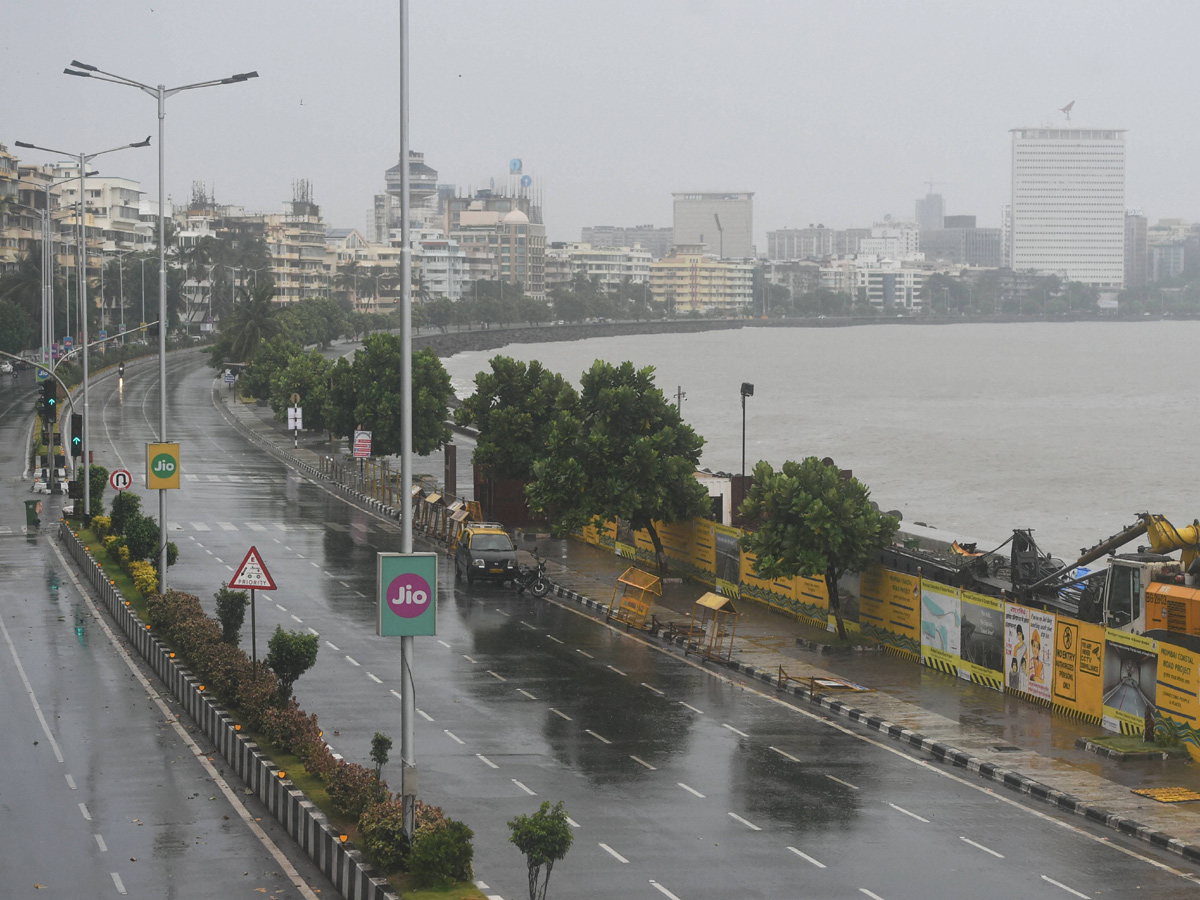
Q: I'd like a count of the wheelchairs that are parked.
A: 0